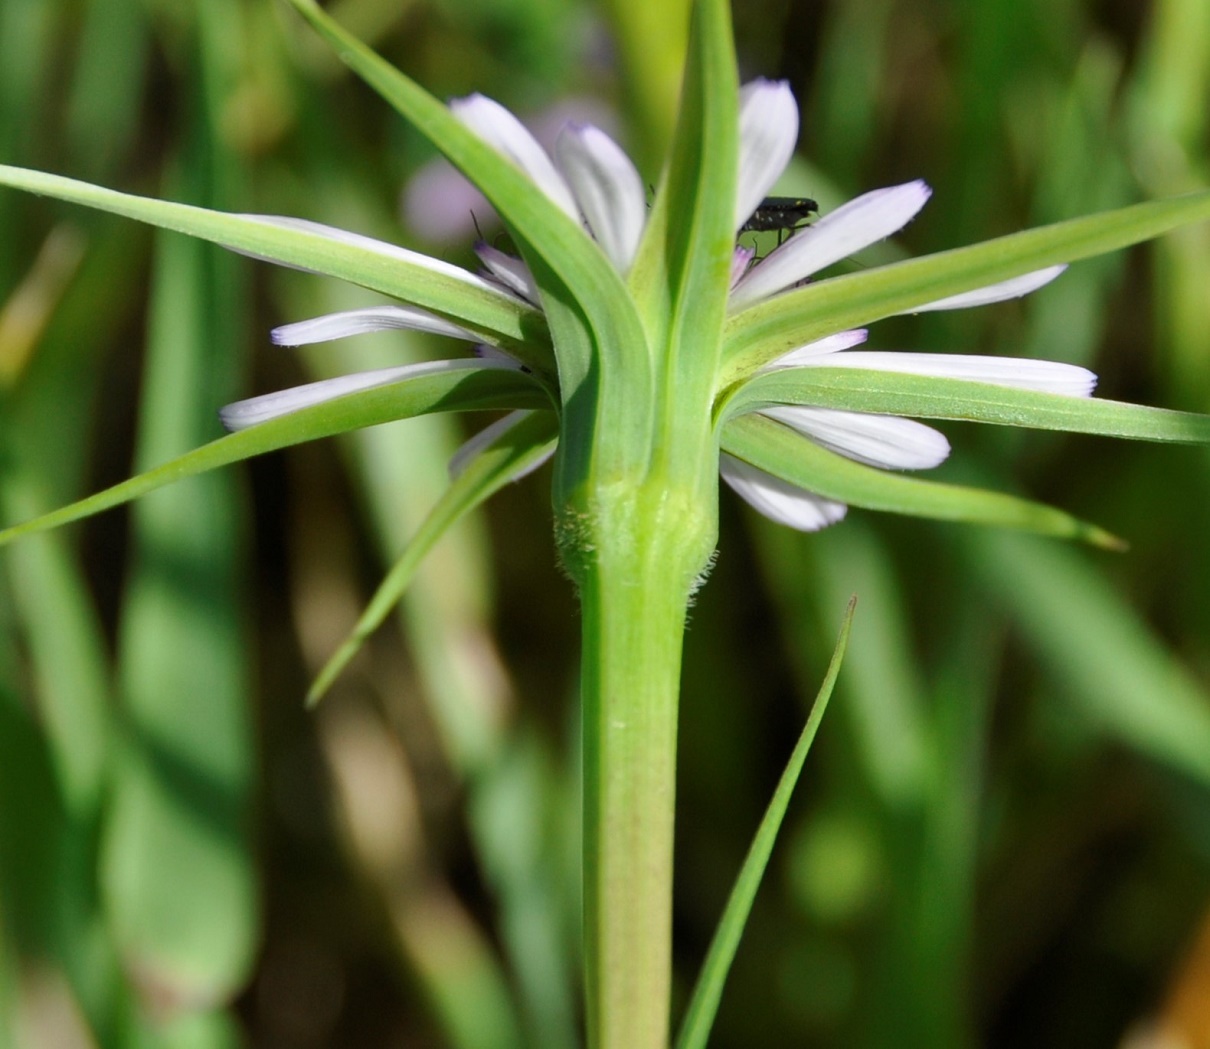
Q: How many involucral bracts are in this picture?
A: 8